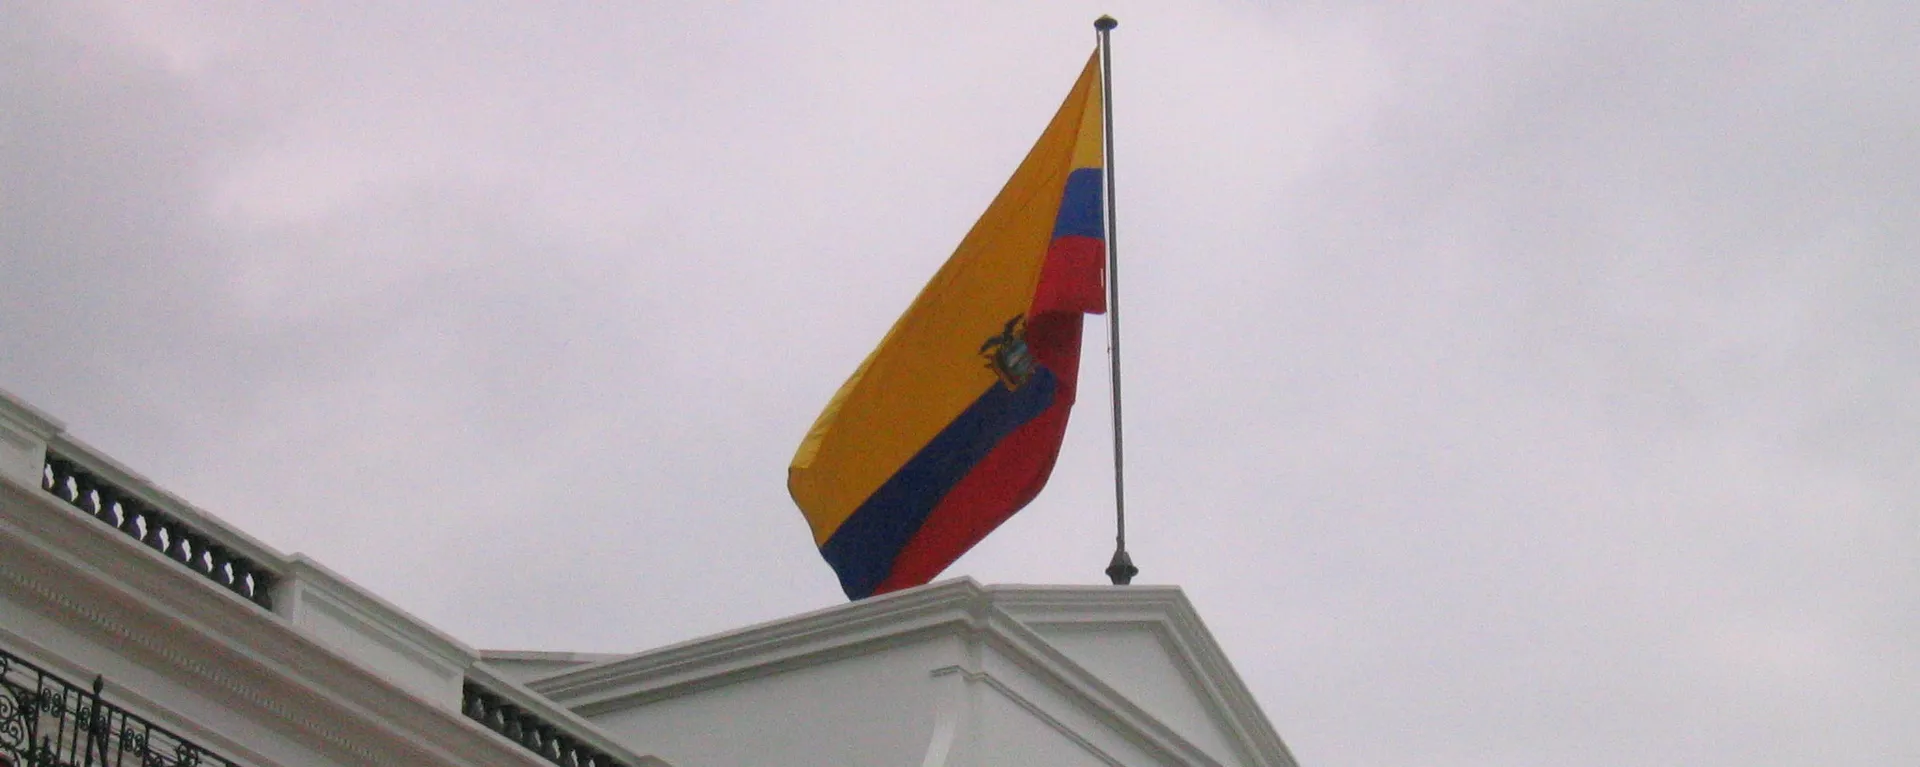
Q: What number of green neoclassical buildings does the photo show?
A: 0